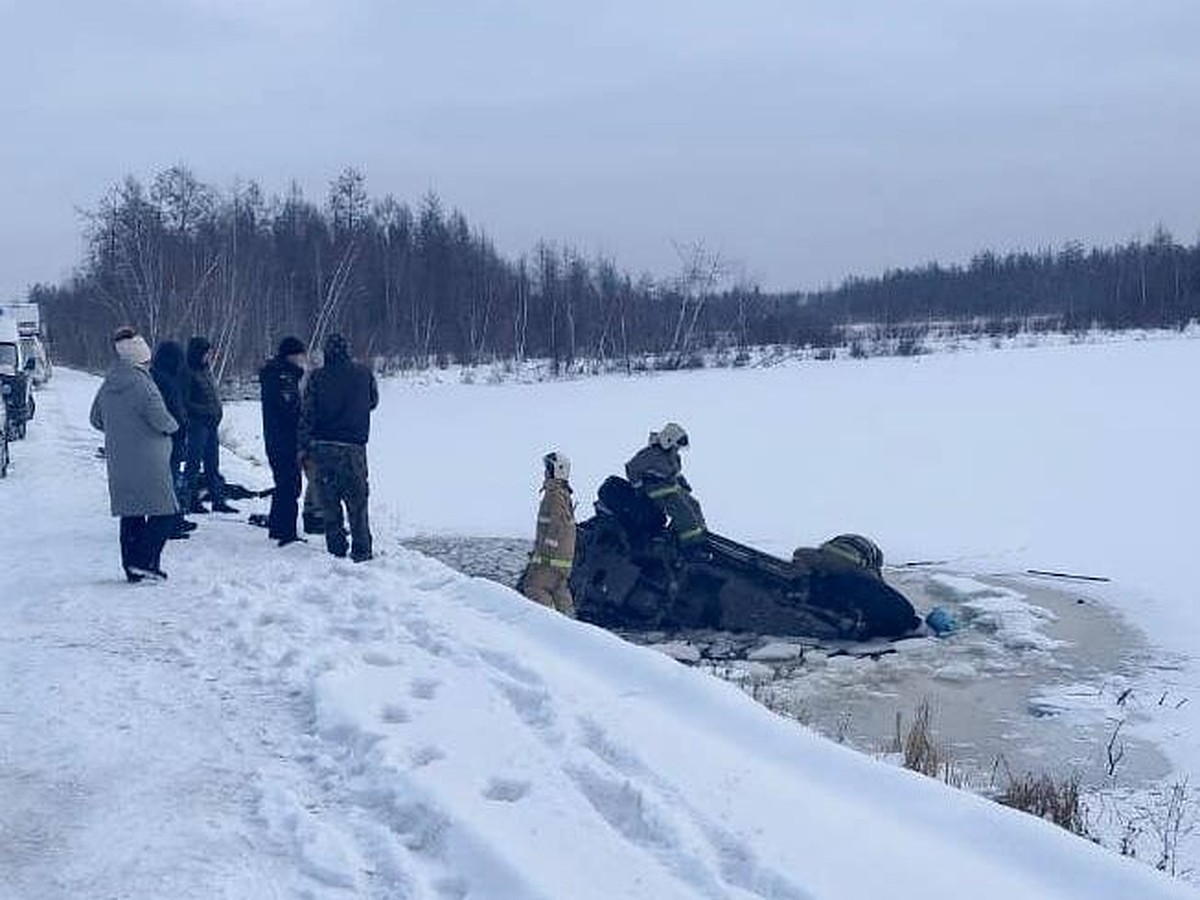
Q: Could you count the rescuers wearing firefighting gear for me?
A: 3